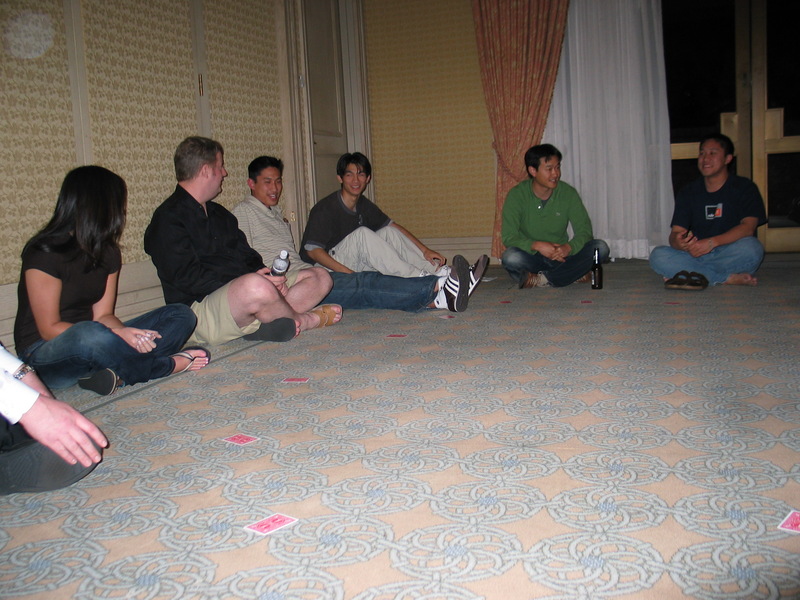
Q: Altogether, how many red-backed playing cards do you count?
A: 9